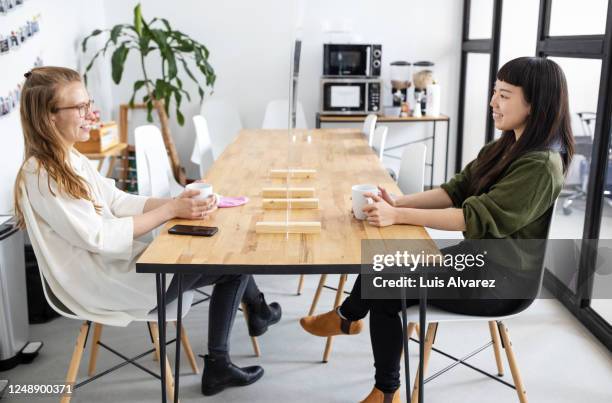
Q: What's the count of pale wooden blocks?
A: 4